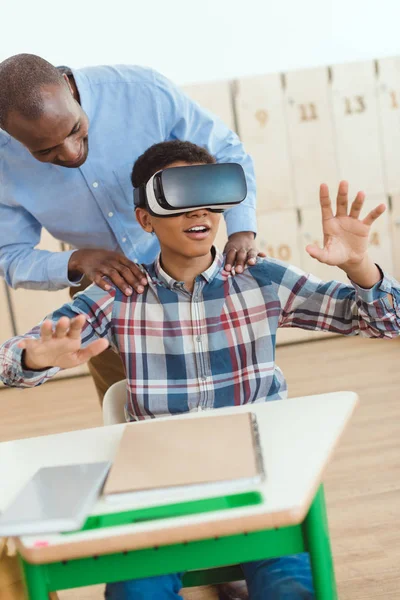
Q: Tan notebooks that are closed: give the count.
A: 1